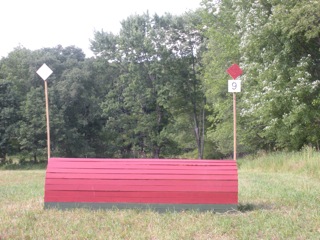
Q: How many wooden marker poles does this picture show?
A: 2